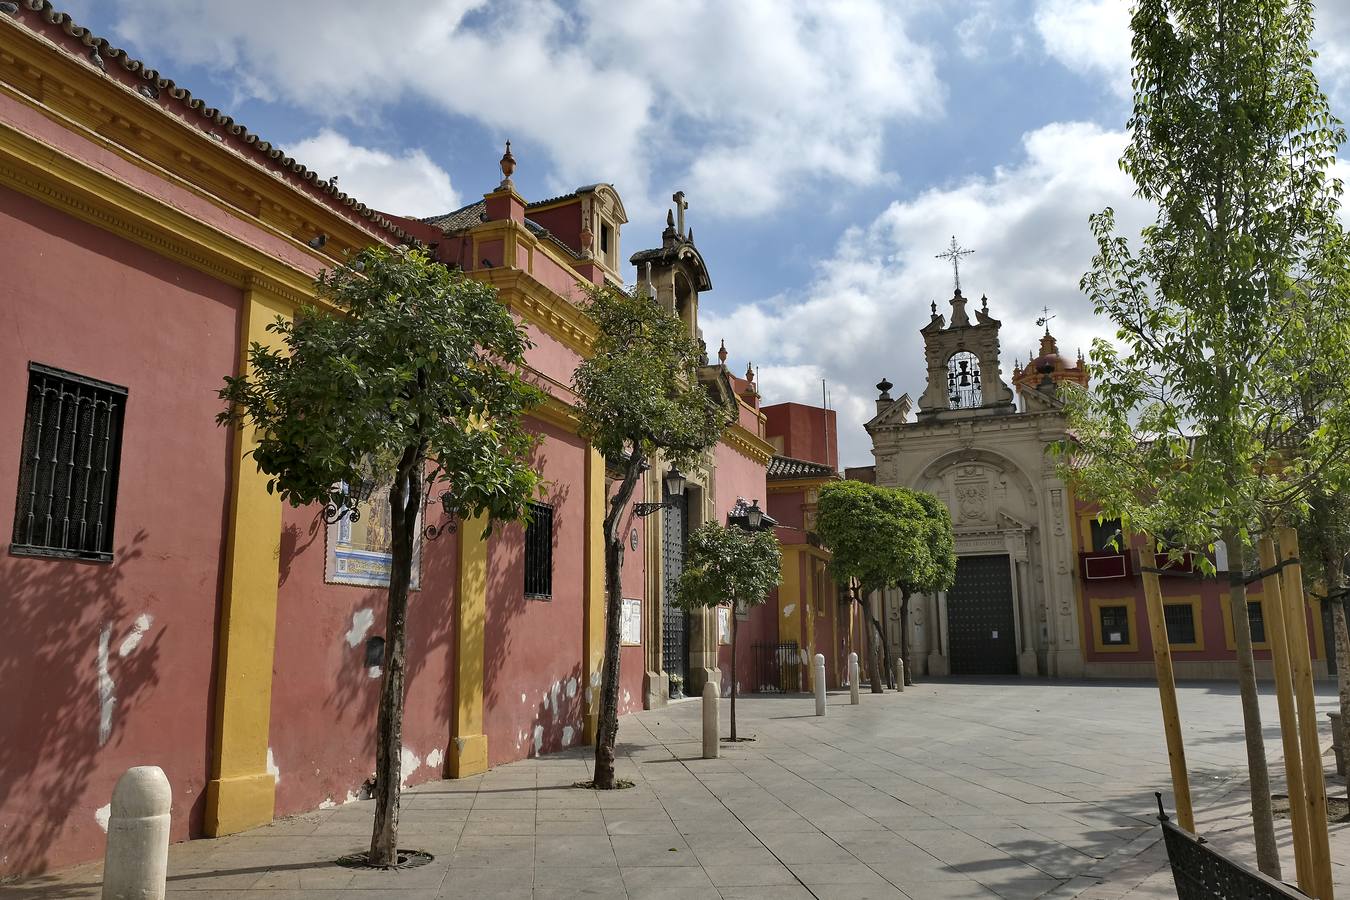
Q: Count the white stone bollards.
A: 5